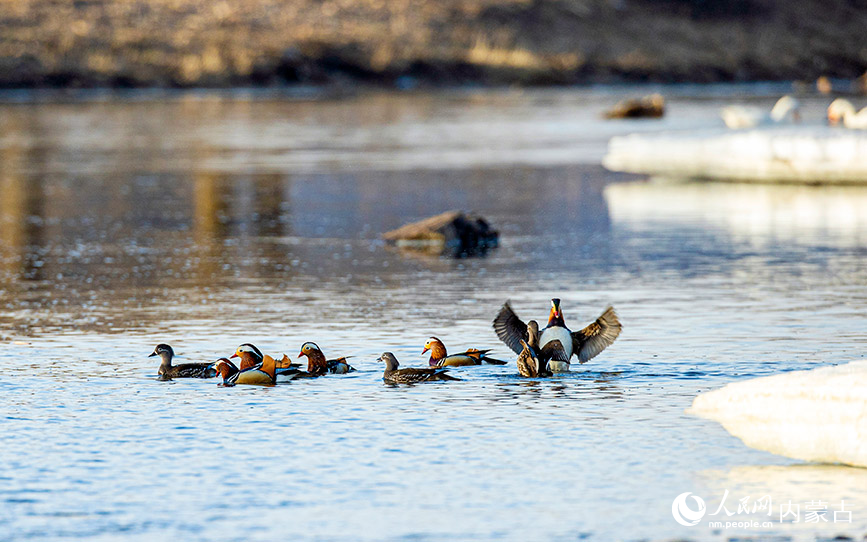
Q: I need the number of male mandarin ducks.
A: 5